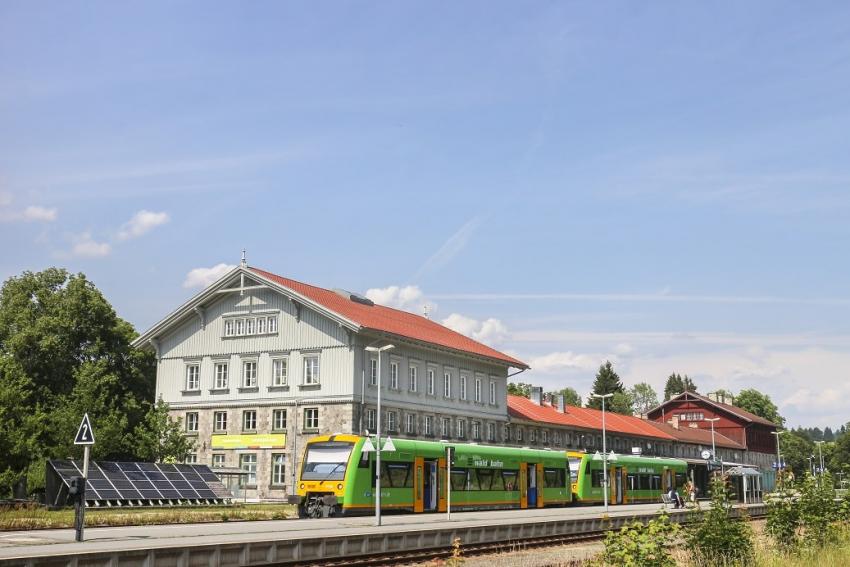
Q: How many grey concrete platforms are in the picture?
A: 1